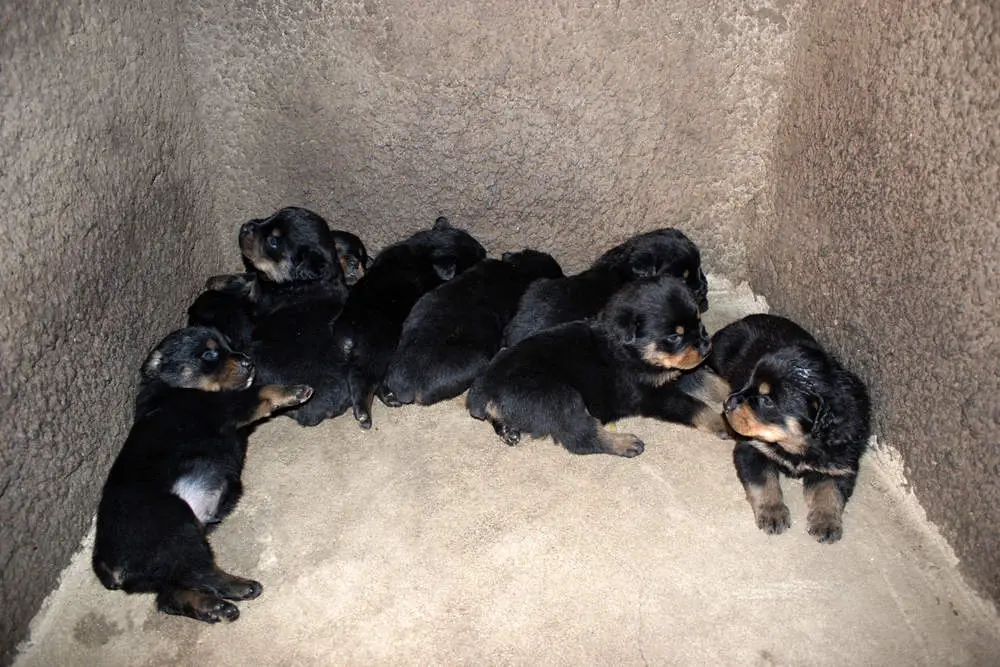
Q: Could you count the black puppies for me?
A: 9